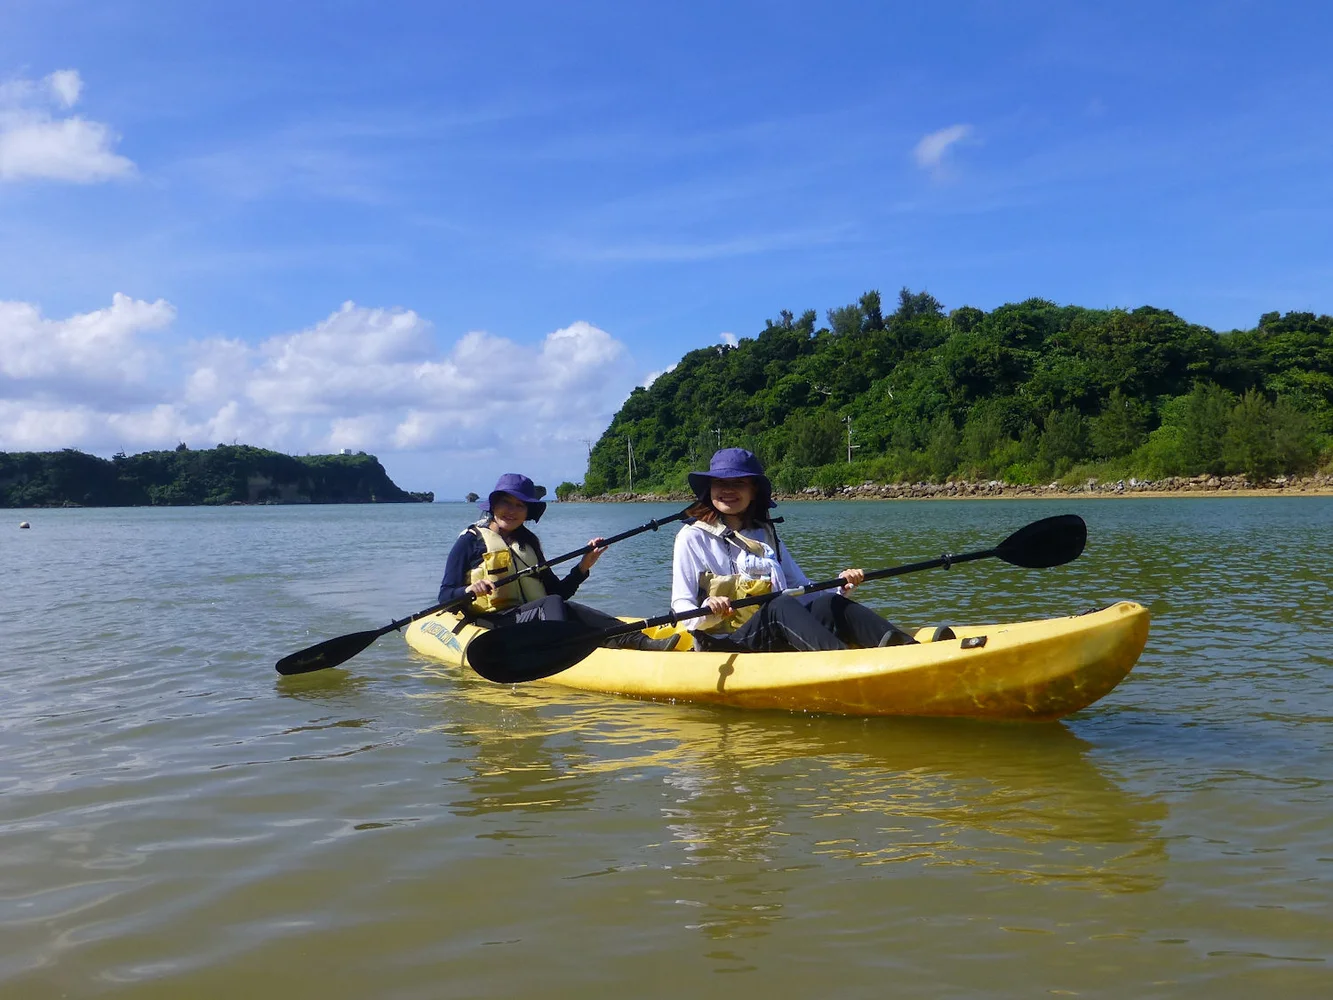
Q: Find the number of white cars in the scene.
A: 0